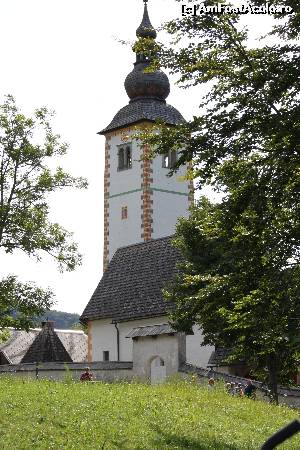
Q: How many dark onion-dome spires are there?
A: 1